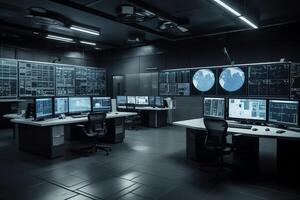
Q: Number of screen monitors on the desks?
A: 12